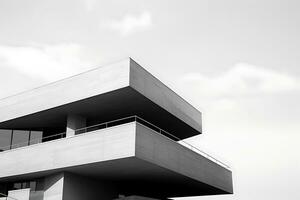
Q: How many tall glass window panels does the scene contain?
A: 3